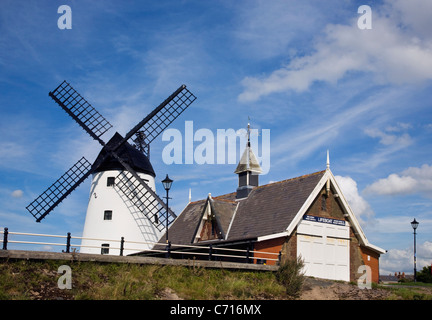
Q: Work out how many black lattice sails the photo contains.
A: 4